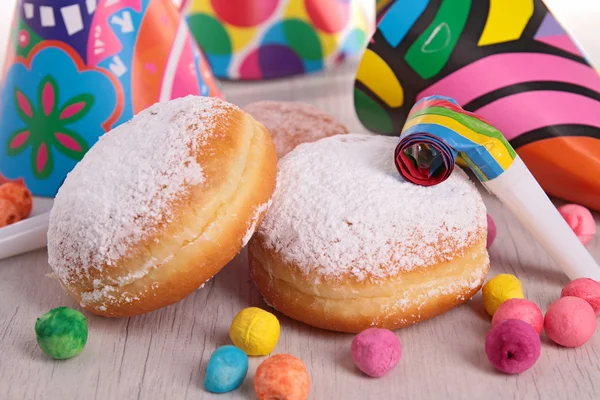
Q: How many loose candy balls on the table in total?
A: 14